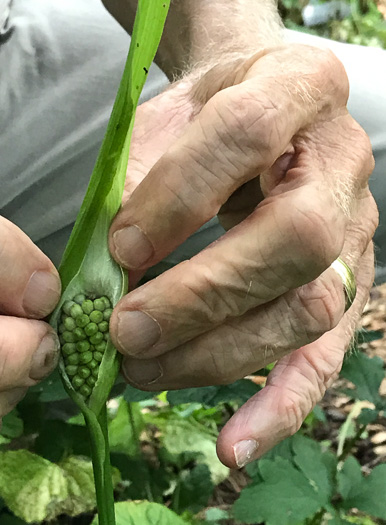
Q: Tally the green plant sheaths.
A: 1